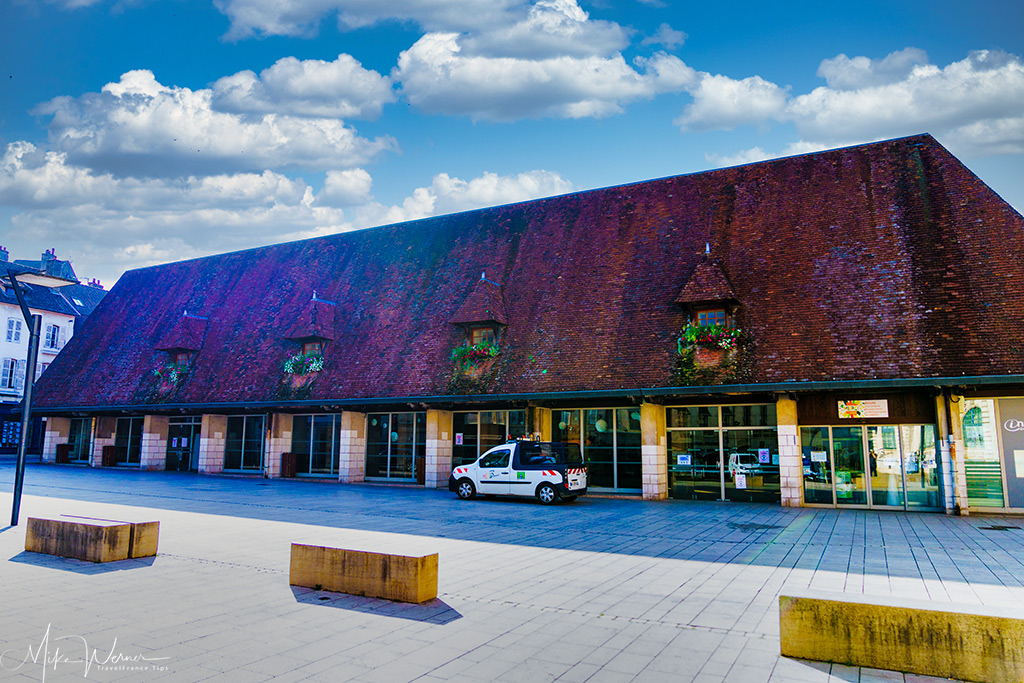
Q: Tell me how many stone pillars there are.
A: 11